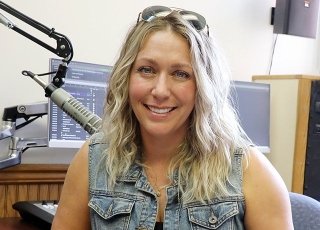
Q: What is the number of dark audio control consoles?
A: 1